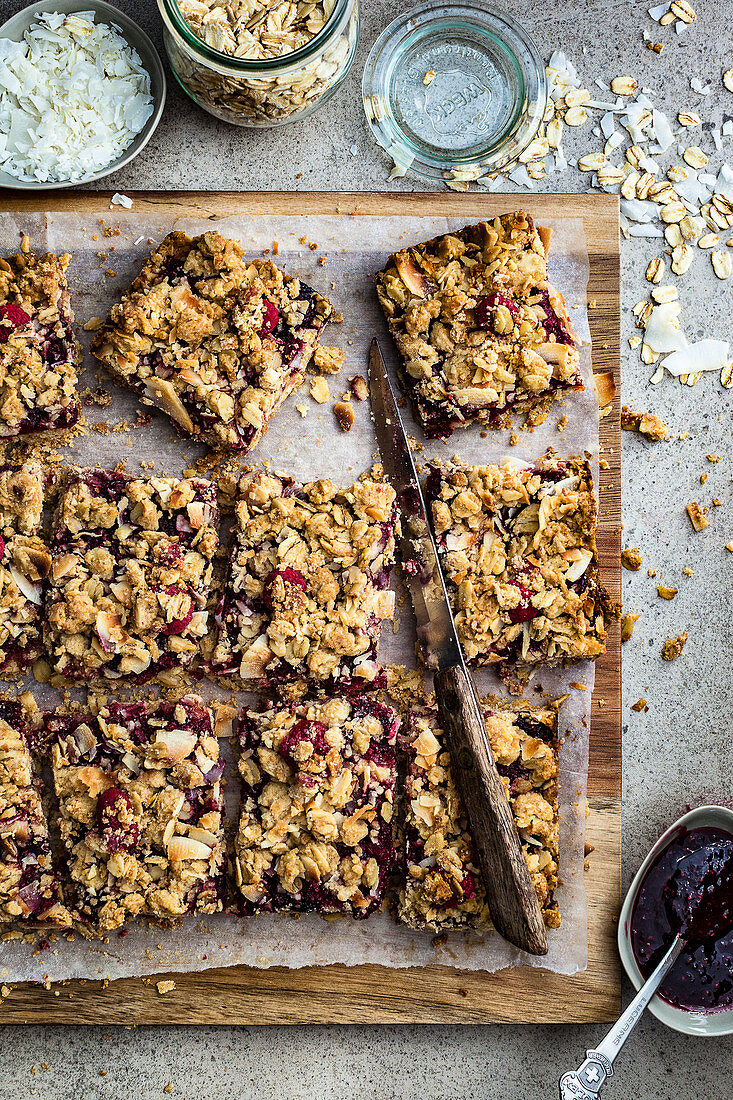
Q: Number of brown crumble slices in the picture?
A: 11